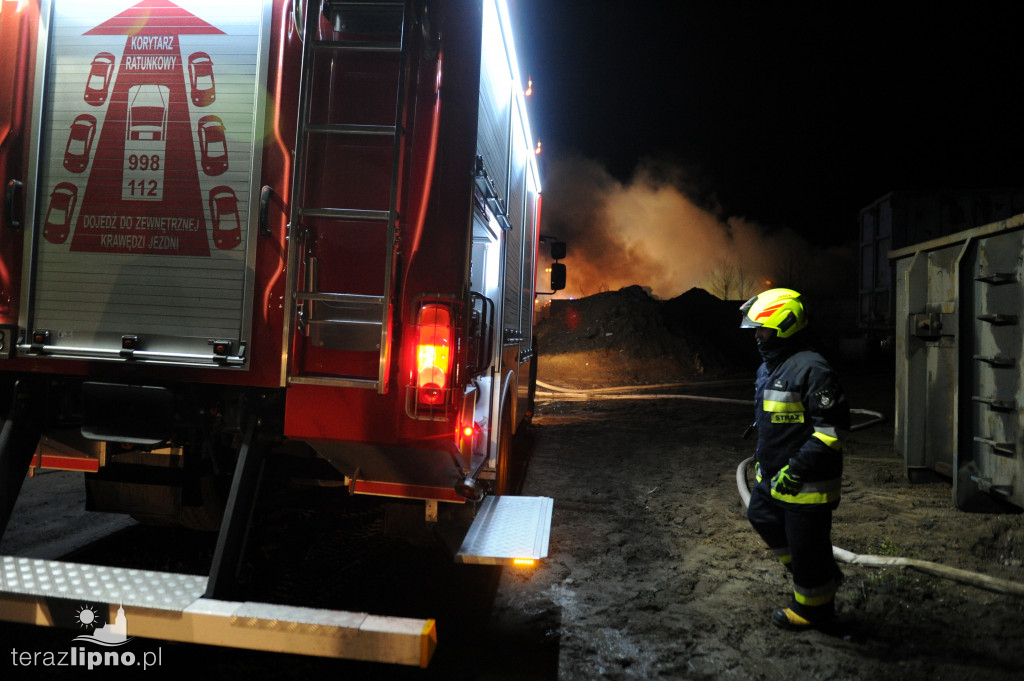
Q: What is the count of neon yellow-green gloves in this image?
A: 2